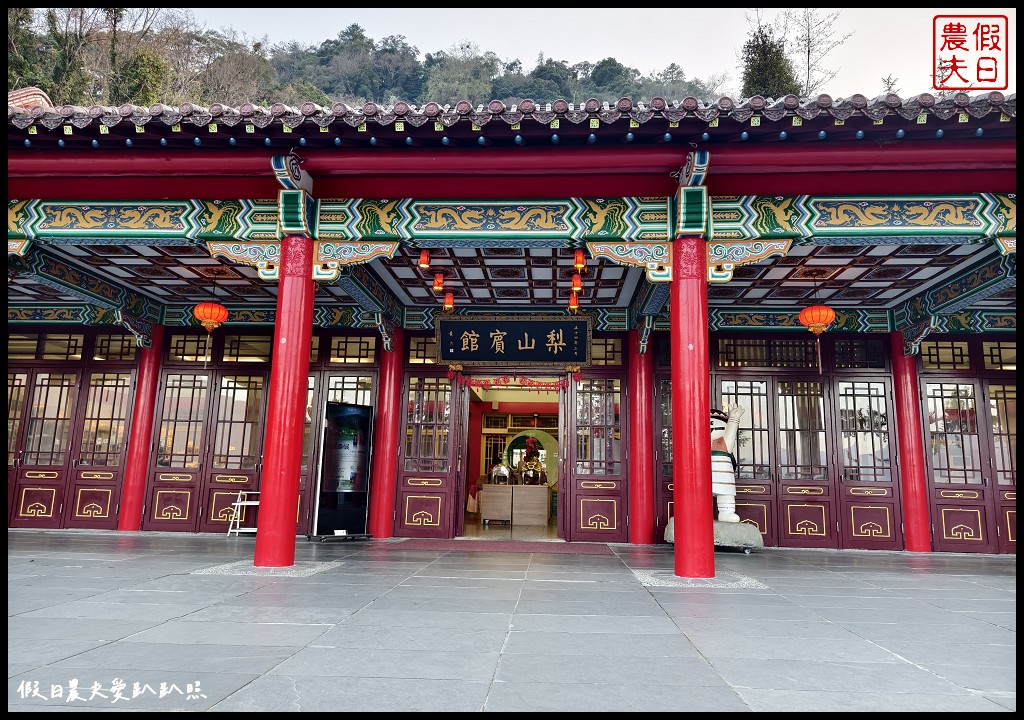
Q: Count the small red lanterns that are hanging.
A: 6